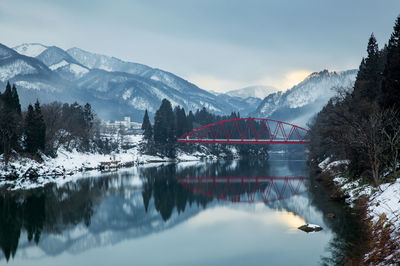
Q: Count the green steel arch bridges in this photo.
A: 0